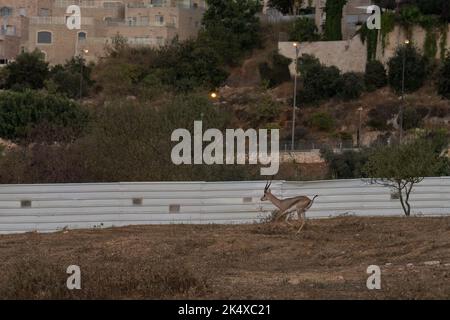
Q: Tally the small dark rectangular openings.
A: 5